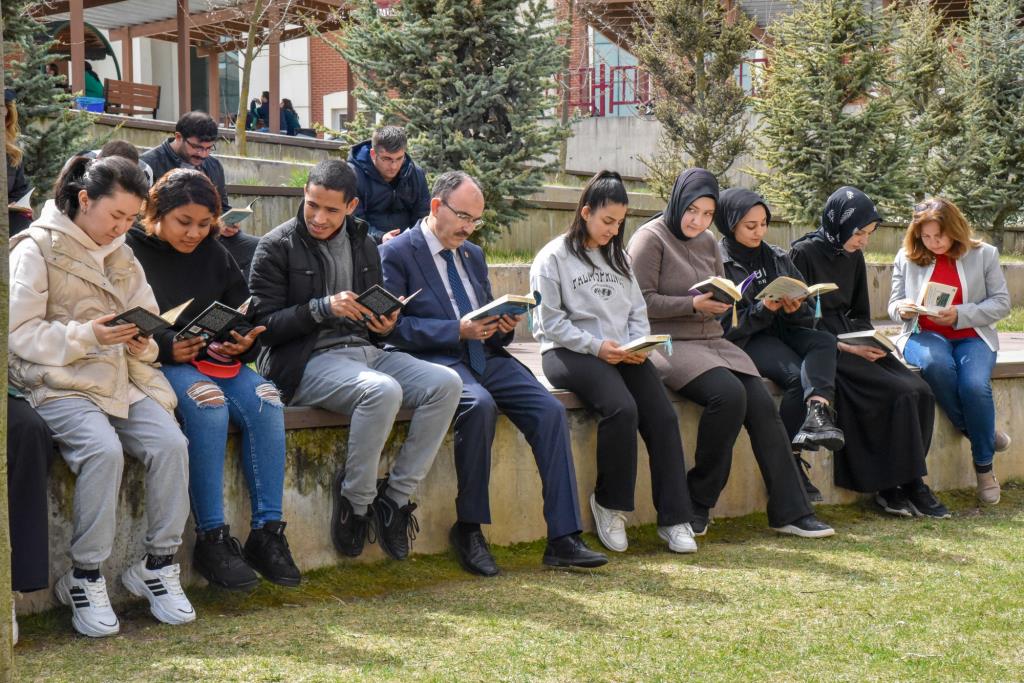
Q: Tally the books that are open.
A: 11